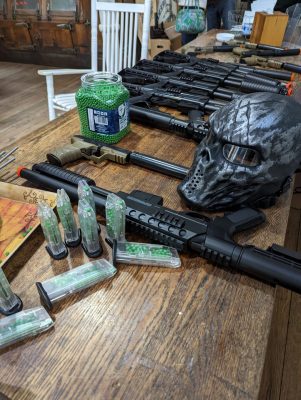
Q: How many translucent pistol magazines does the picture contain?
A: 9